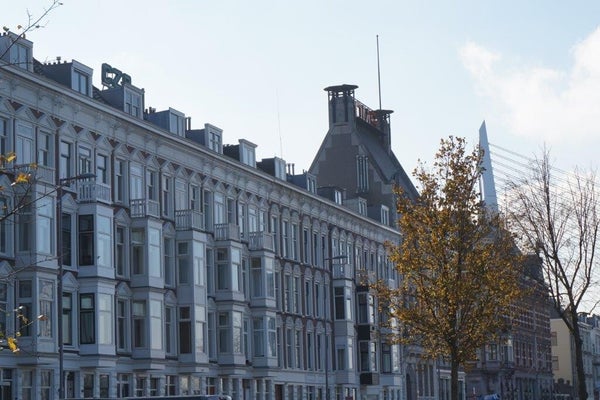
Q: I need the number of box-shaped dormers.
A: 11